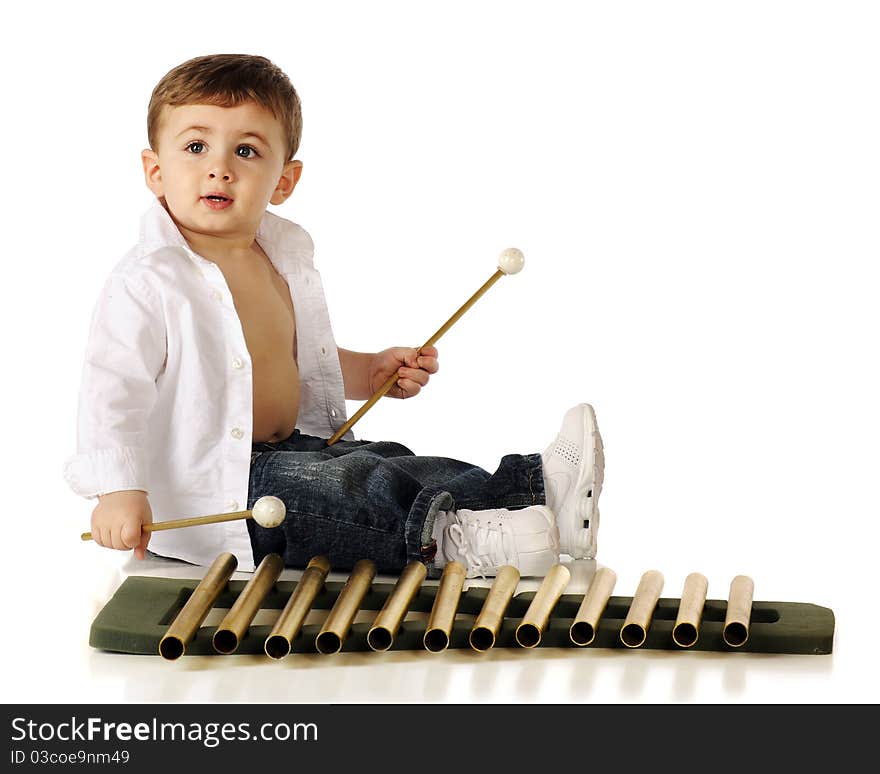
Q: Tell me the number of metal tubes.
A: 12